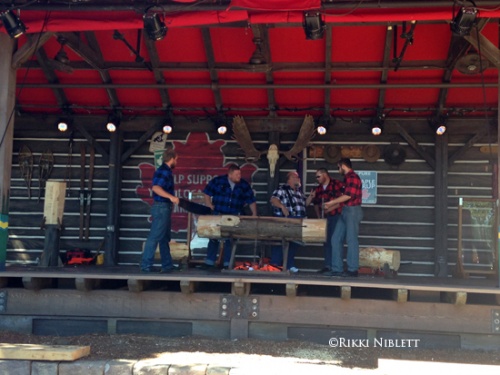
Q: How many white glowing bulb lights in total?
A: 7